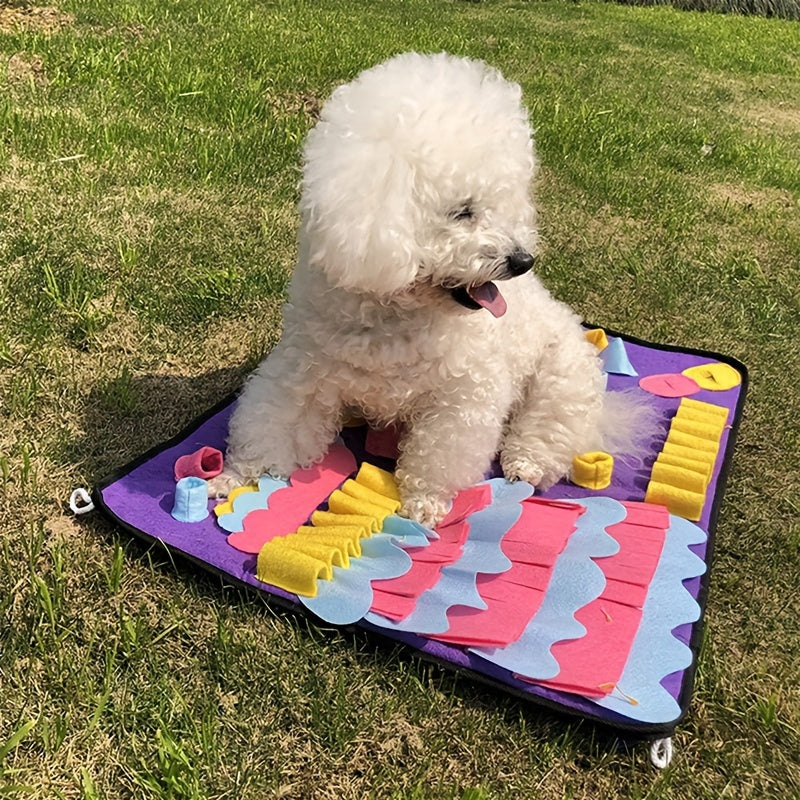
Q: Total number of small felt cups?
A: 3